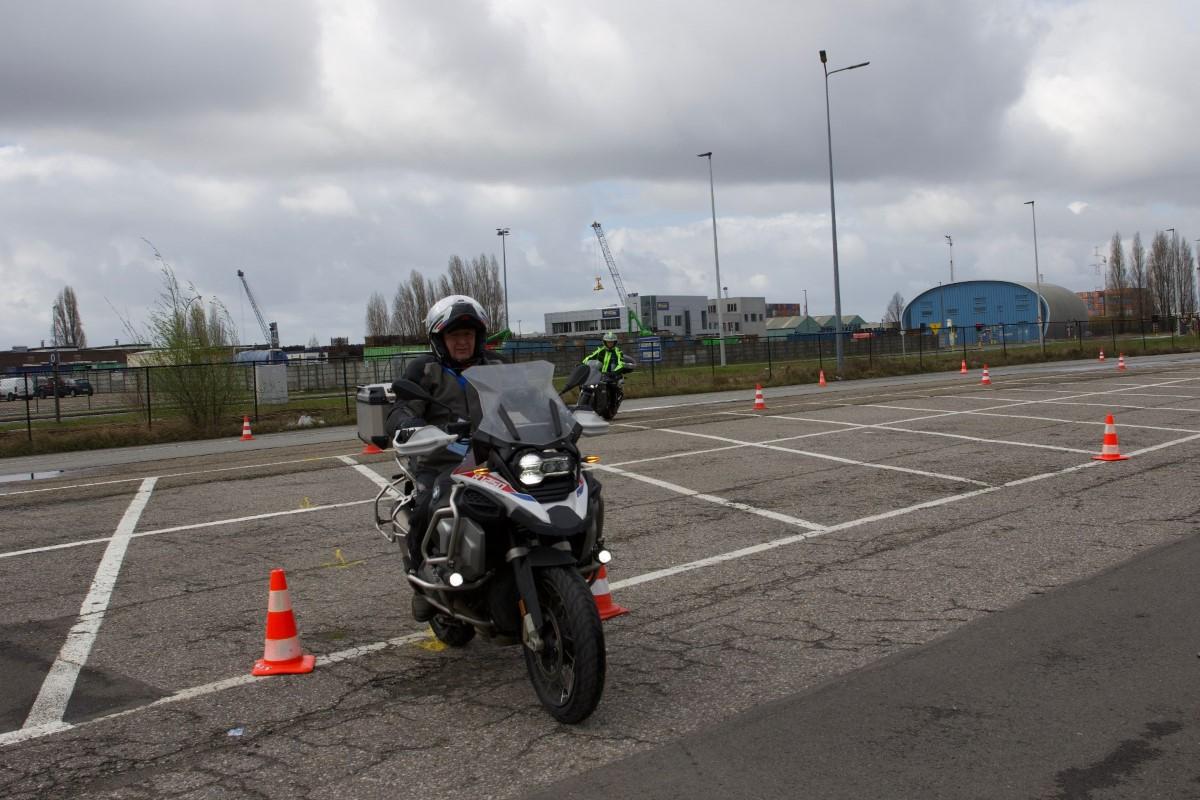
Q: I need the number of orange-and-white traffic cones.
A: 11